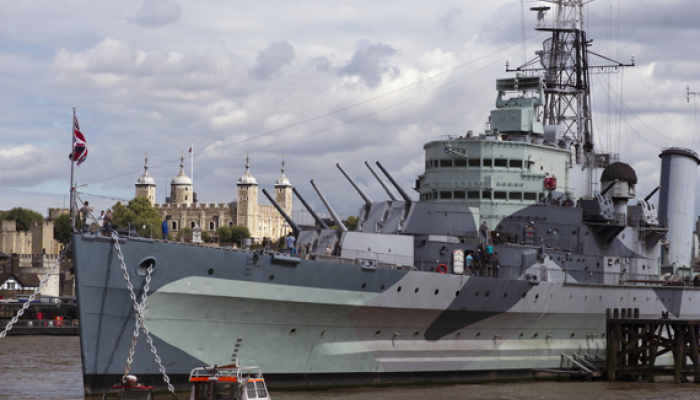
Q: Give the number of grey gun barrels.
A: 6